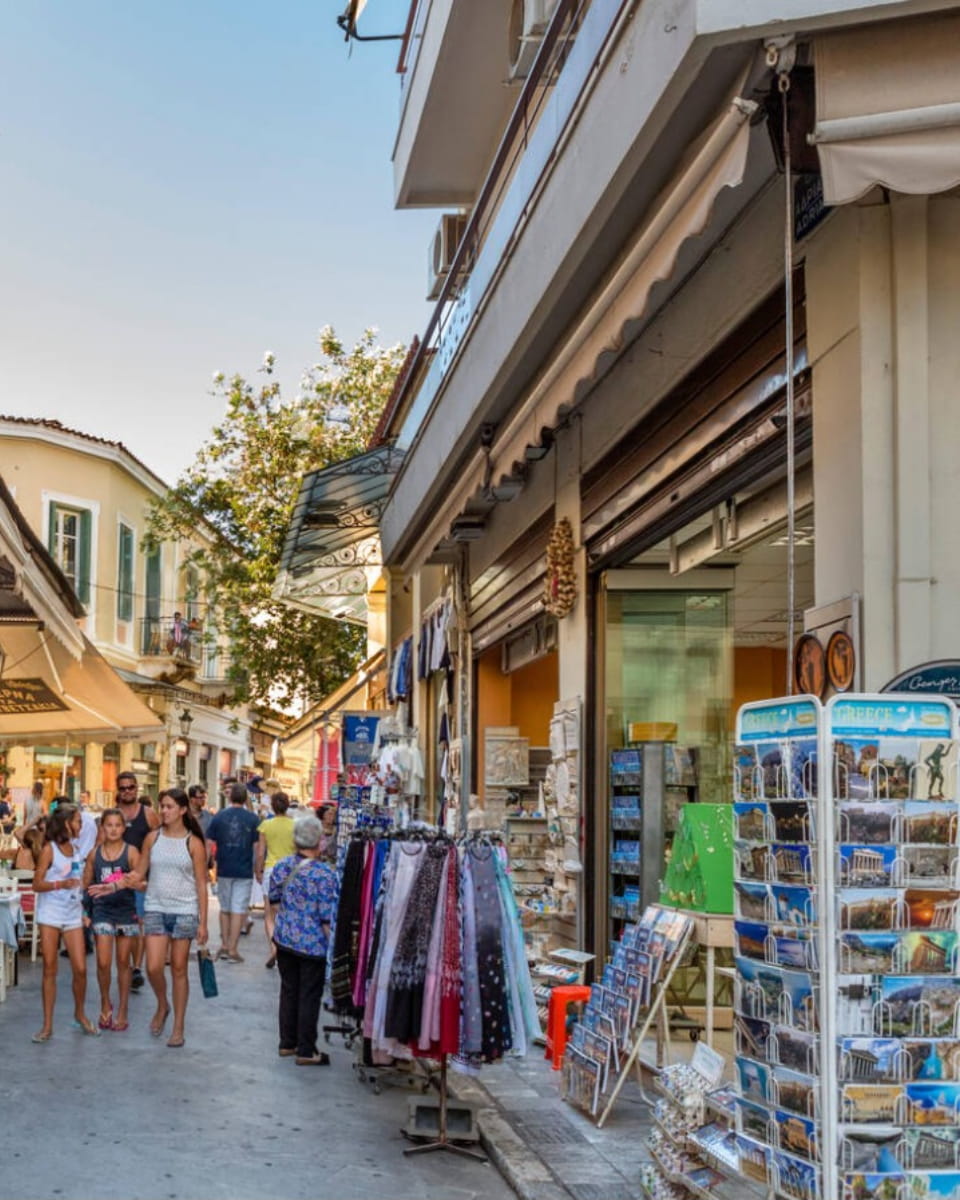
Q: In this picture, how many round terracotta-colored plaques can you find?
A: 2